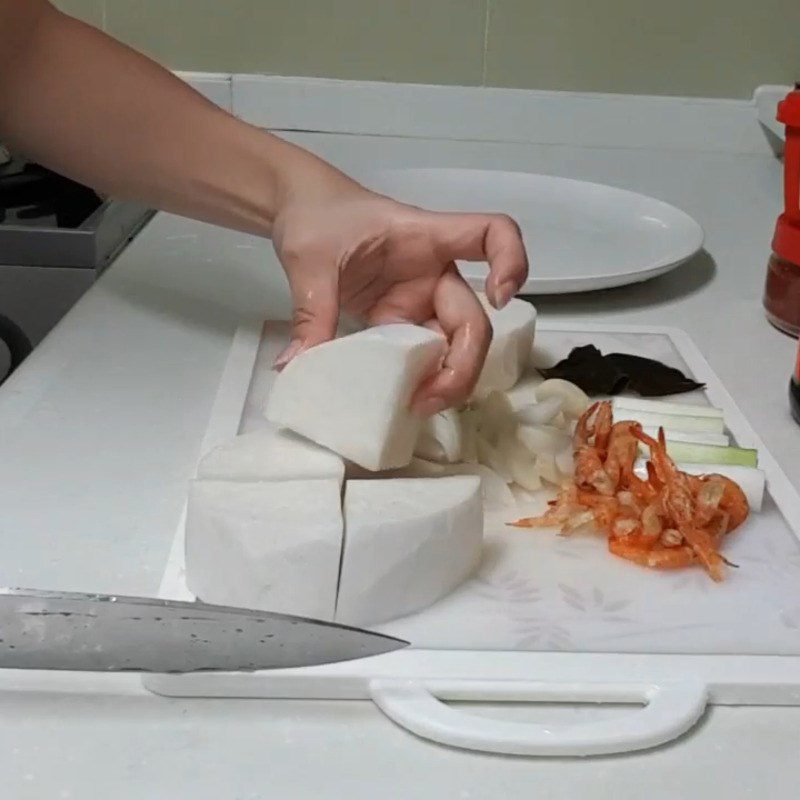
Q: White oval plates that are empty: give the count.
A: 1